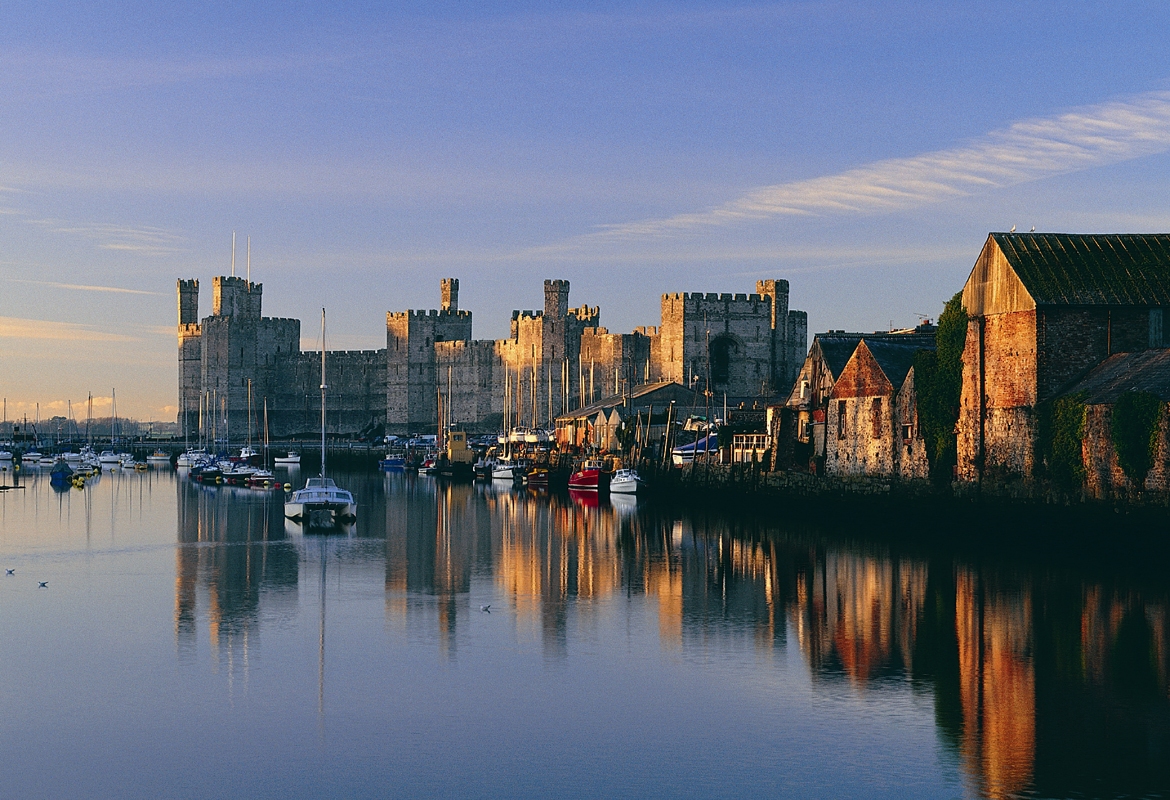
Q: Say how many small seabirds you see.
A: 5